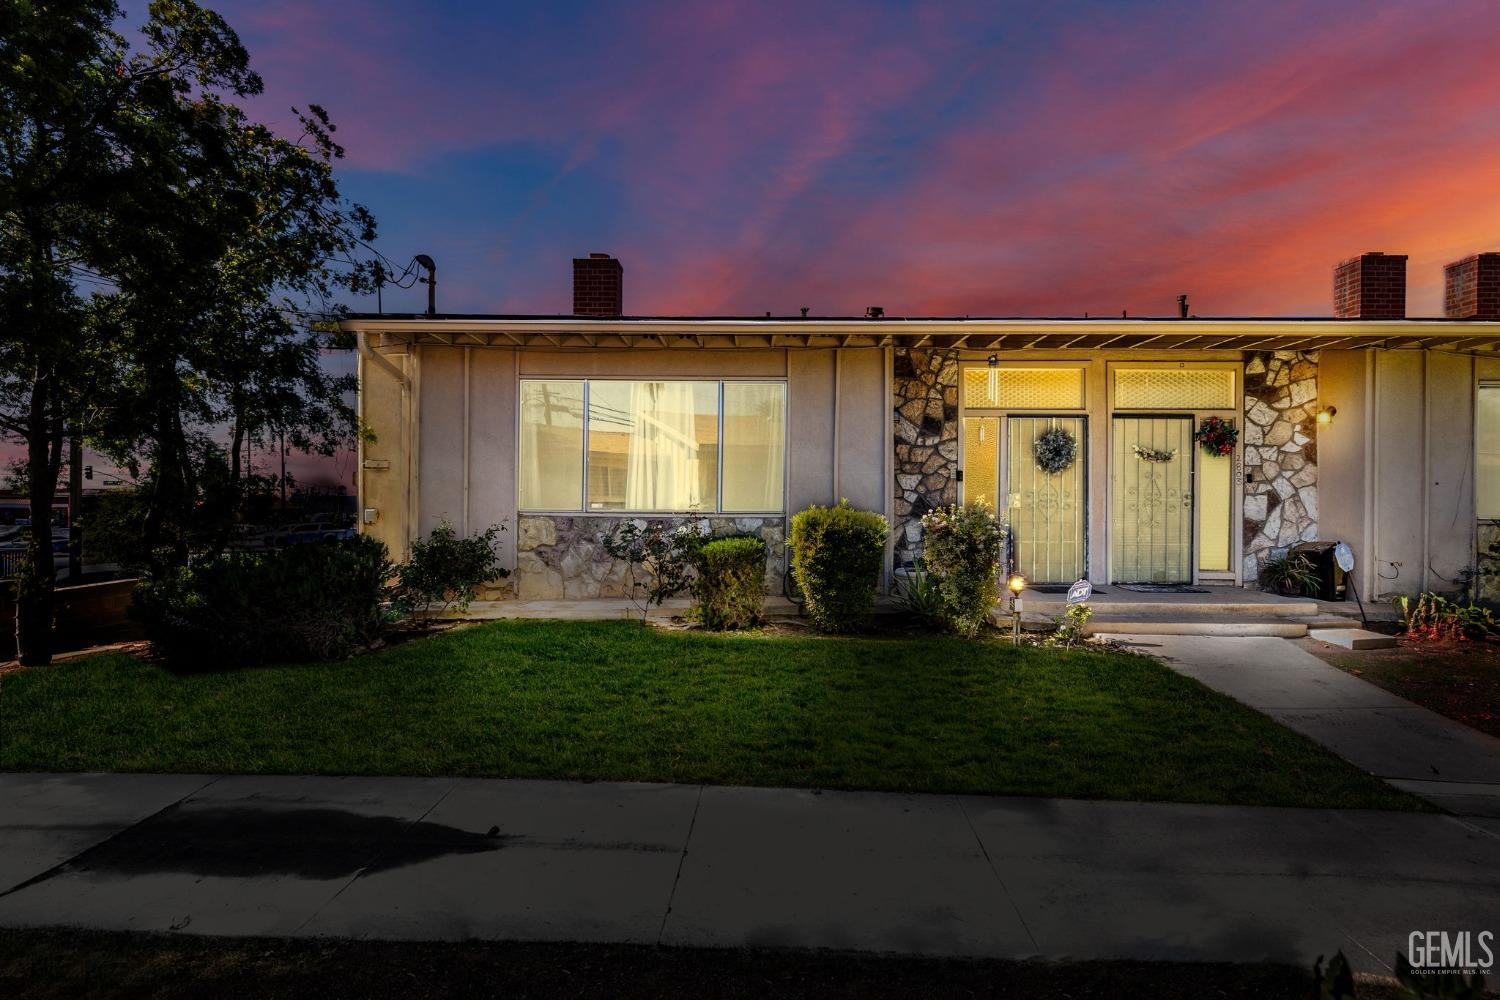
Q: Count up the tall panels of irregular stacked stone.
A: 2